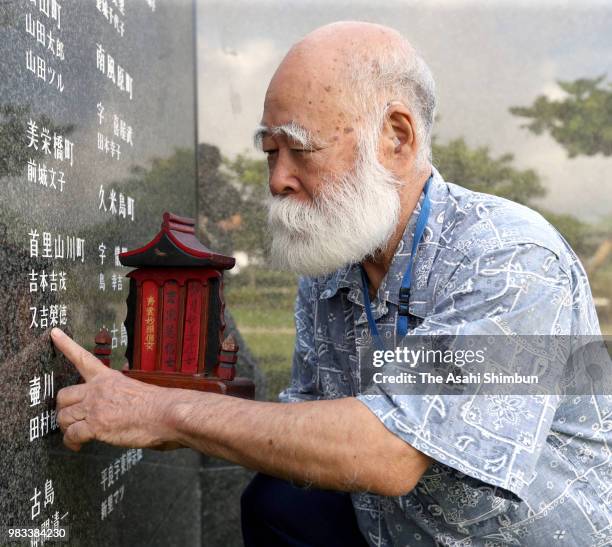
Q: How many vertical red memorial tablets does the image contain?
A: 3